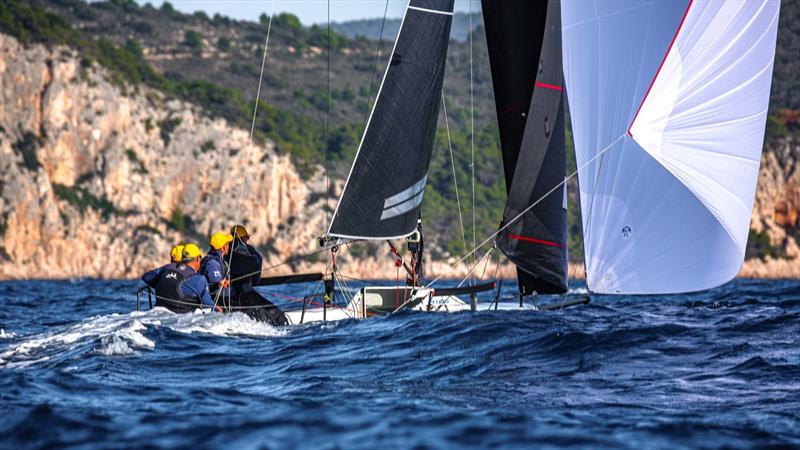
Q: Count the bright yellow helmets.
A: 4